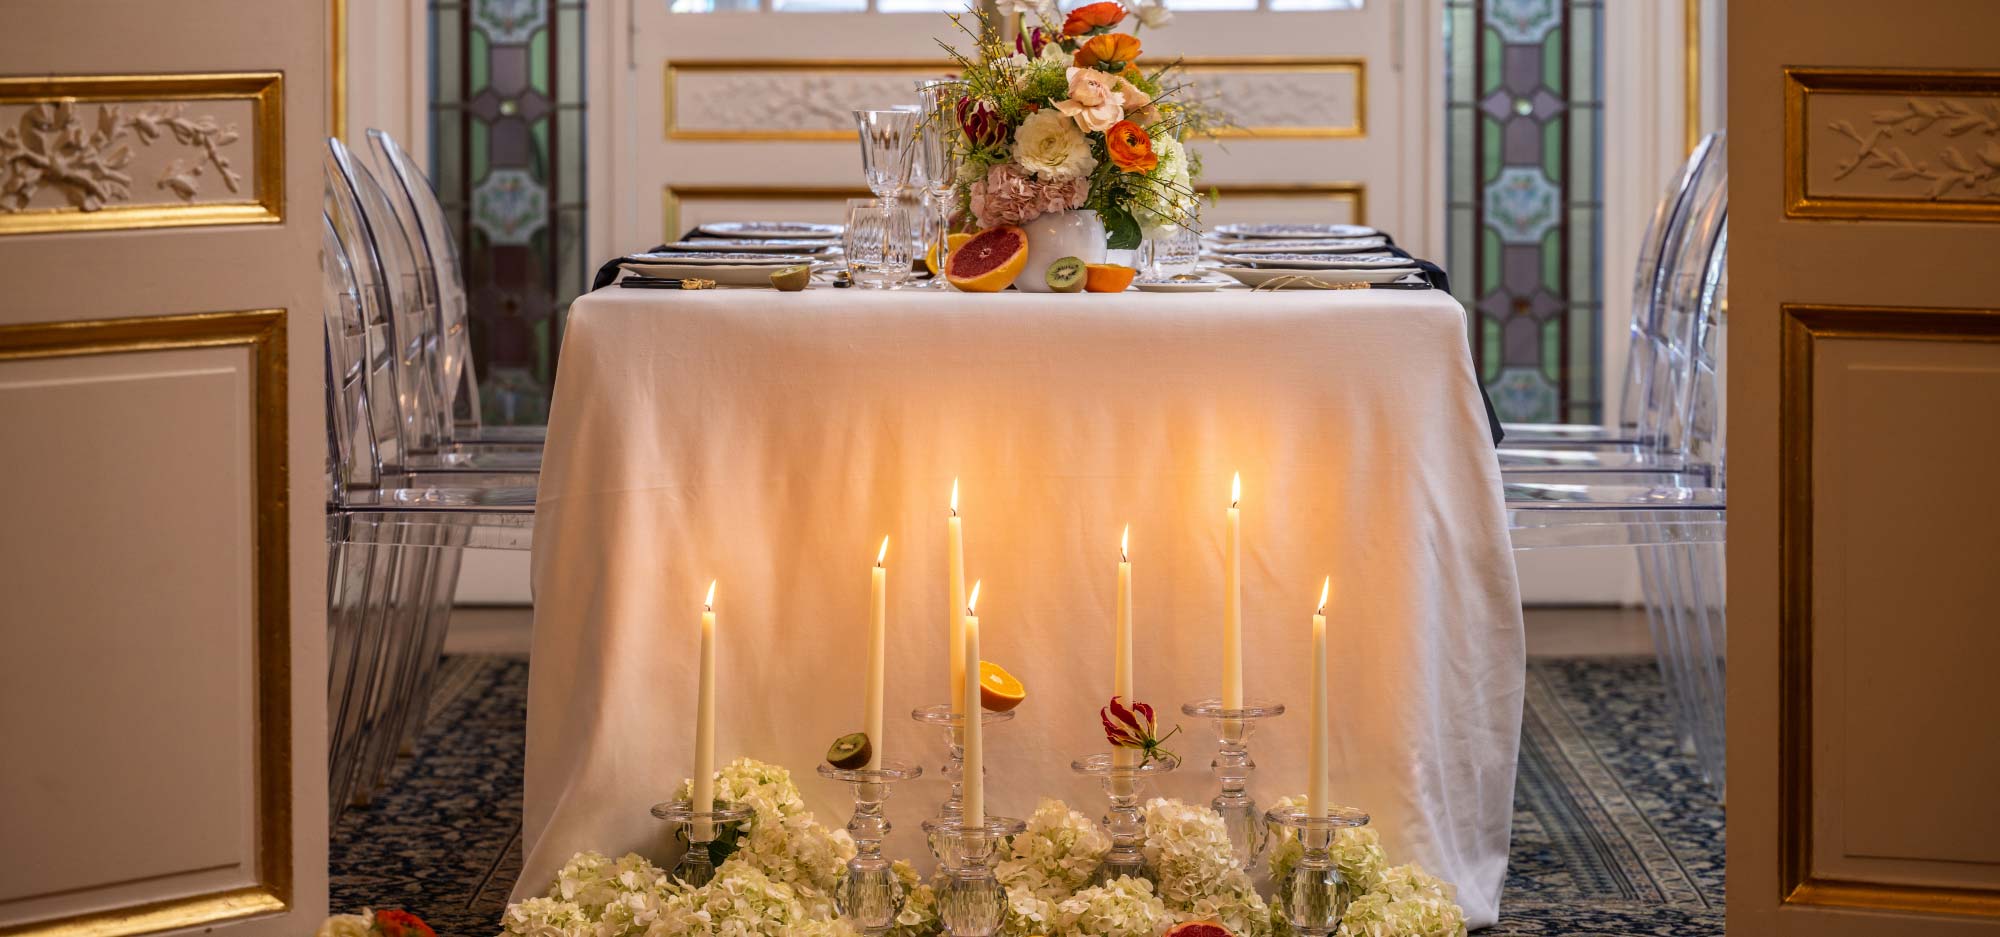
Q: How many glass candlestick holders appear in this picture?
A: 7